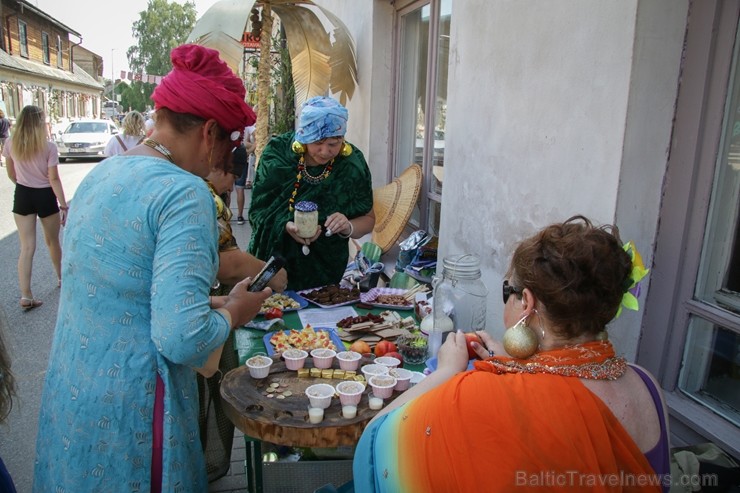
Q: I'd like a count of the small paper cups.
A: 11